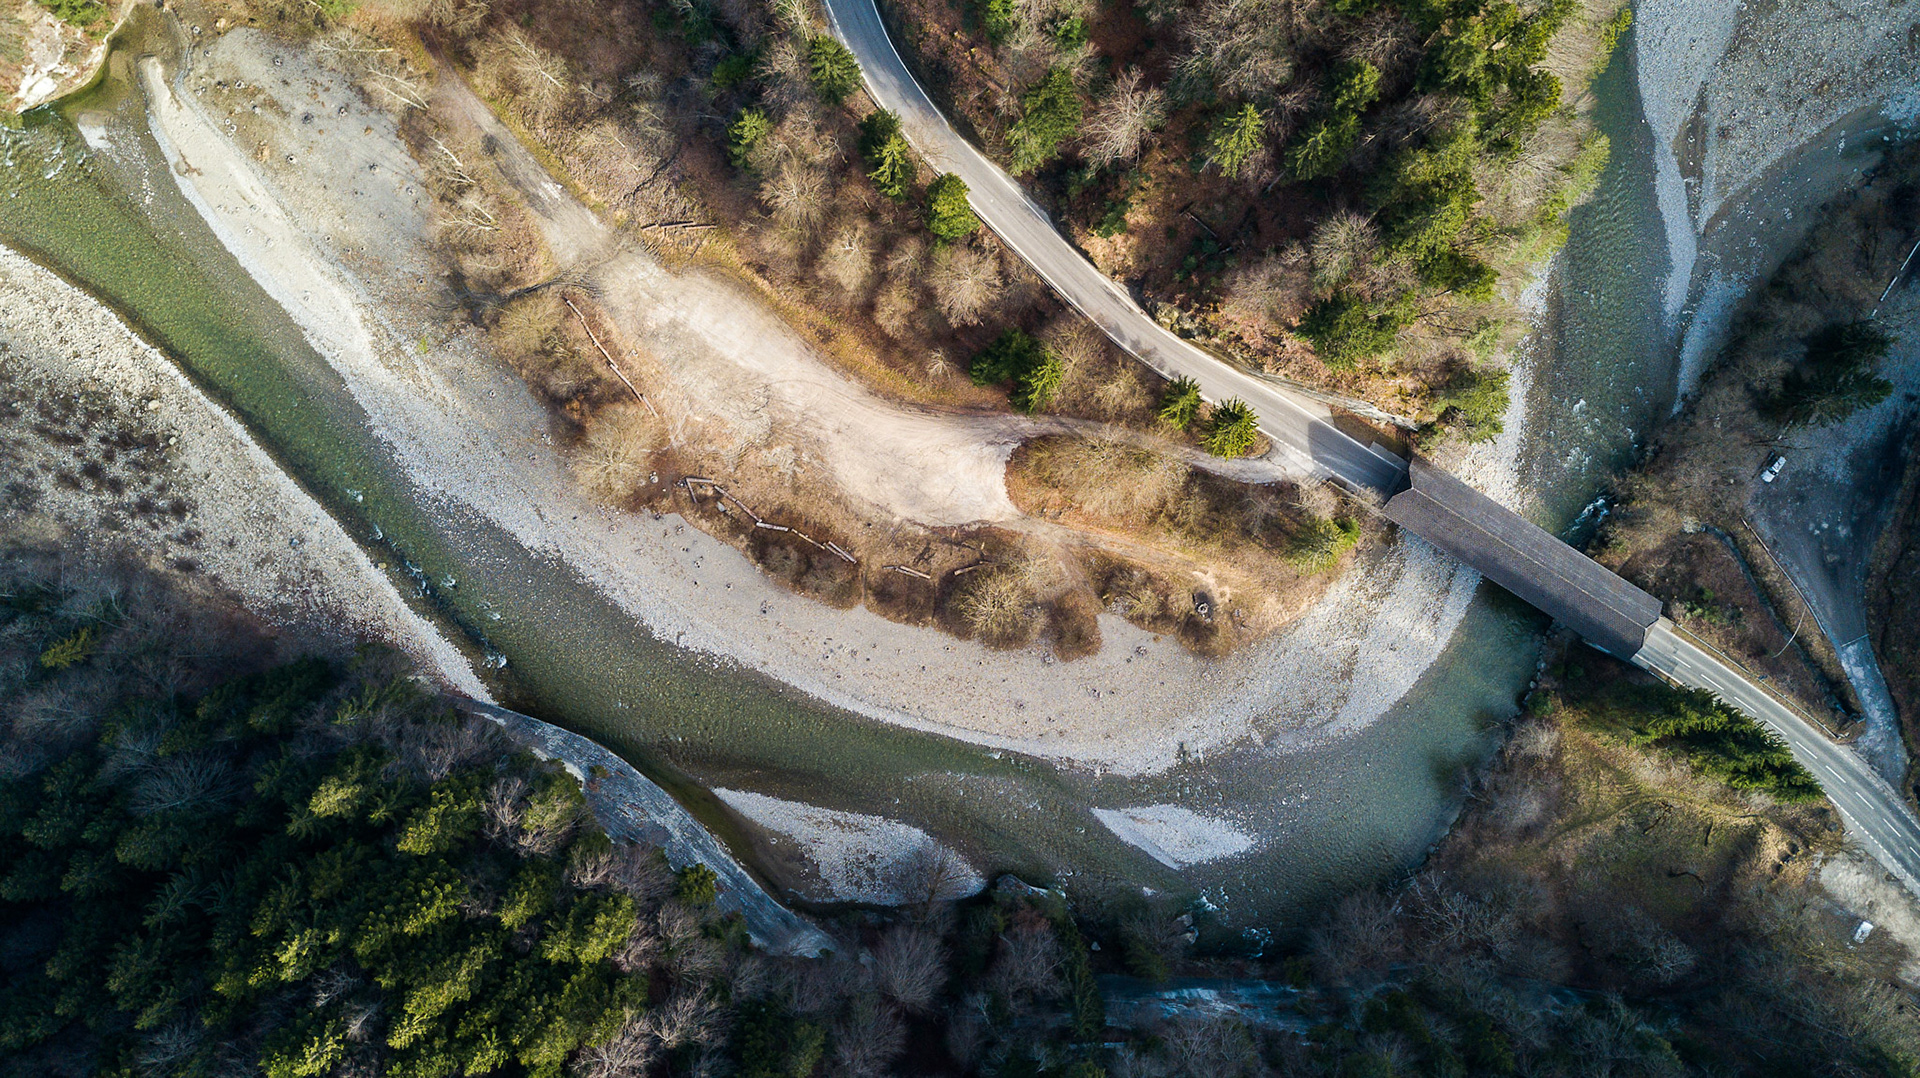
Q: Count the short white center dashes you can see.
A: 9